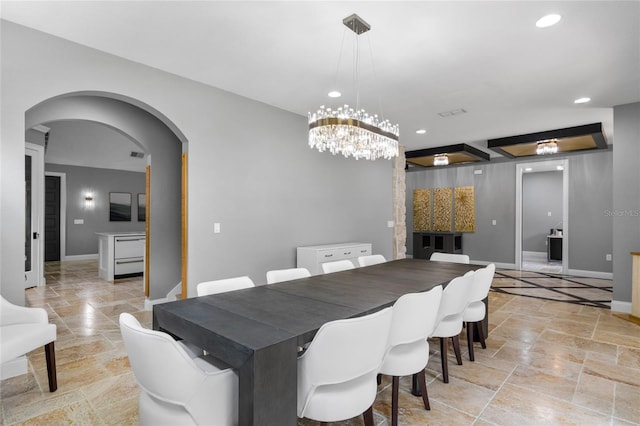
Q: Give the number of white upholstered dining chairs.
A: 11